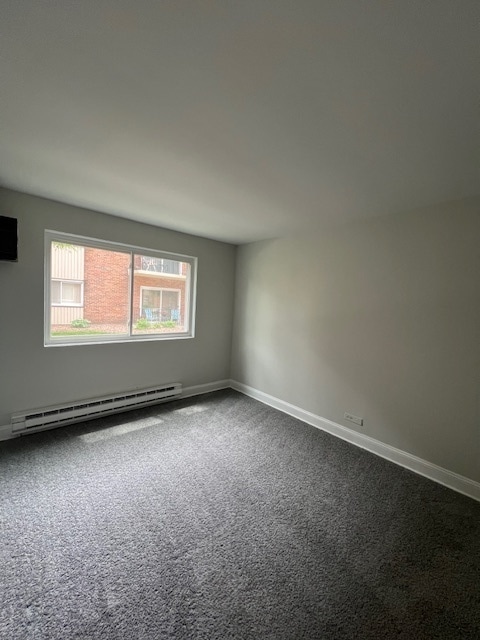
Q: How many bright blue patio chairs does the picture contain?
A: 2